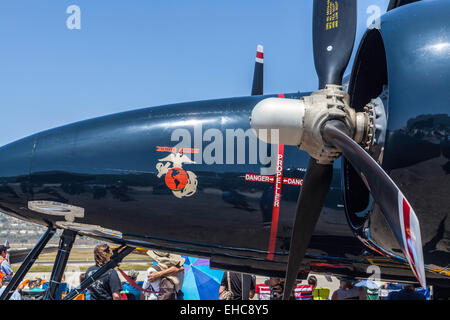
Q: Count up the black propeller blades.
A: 4